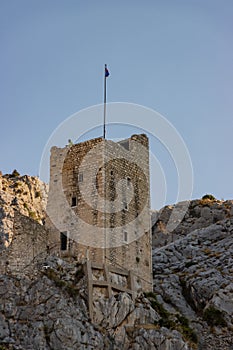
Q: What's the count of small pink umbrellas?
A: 0